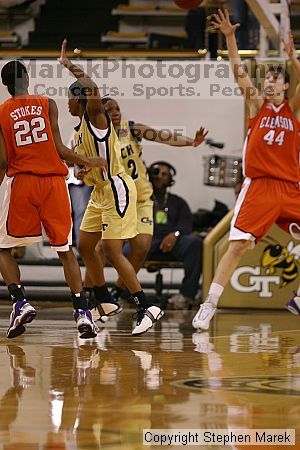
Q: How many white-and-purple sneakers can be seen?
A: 3